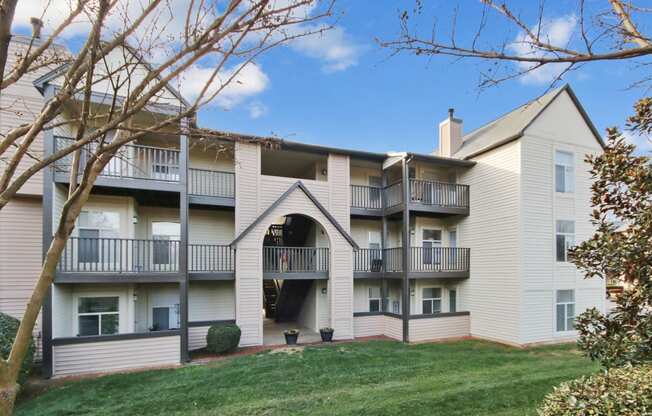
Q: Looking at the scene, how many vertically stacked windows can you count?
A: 3